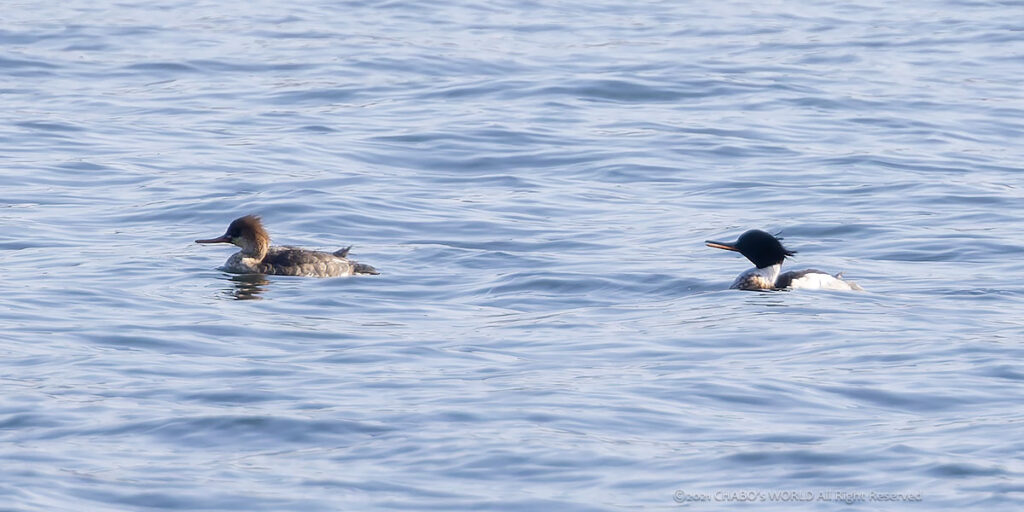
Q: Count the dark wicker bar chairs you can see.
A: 0